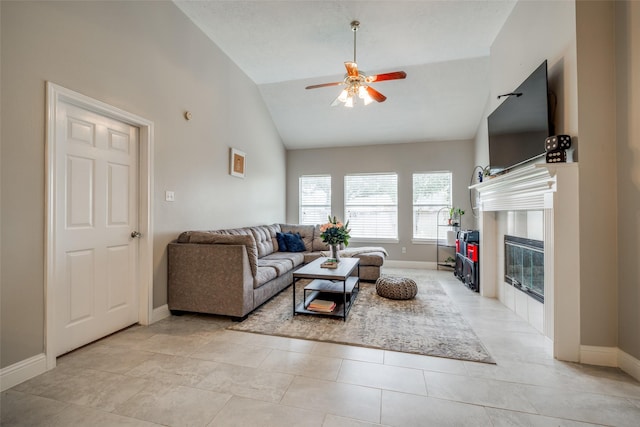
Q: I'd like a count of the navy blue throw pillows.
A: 2